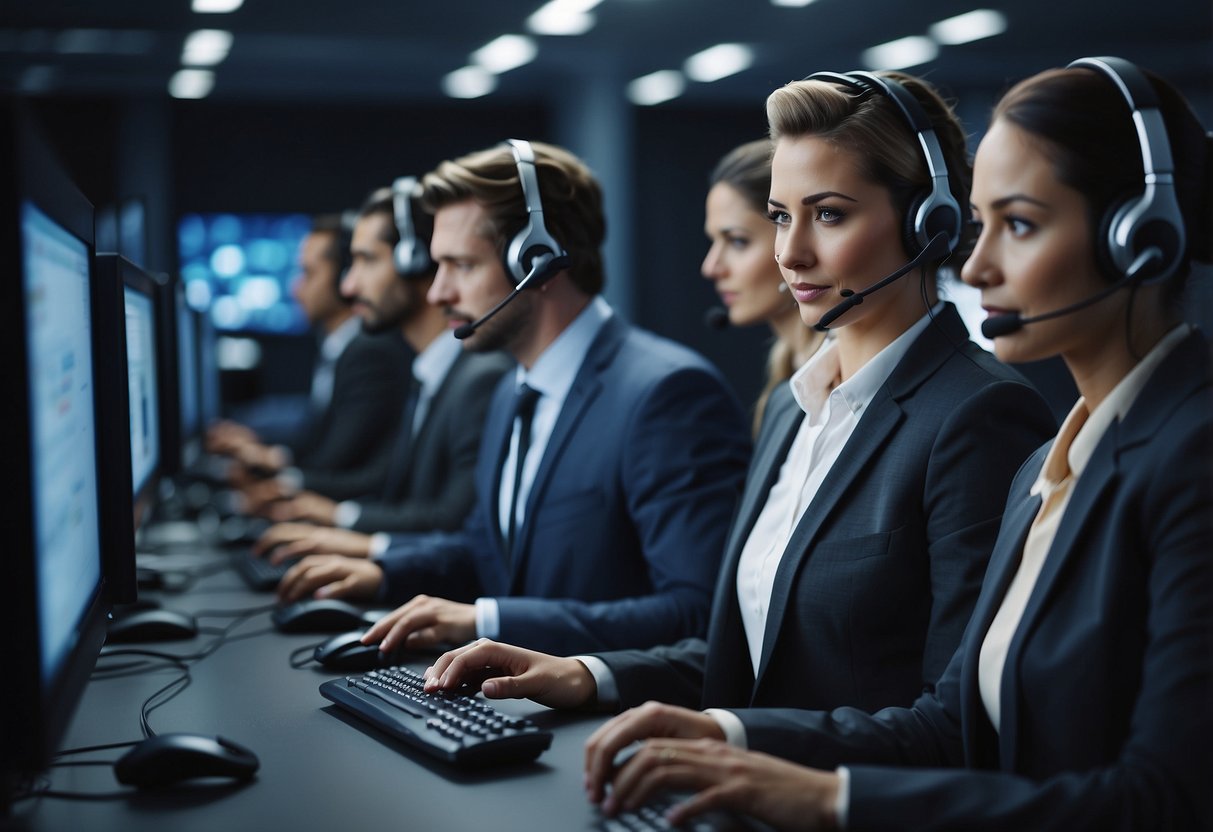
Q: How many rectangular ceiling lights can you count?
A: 11